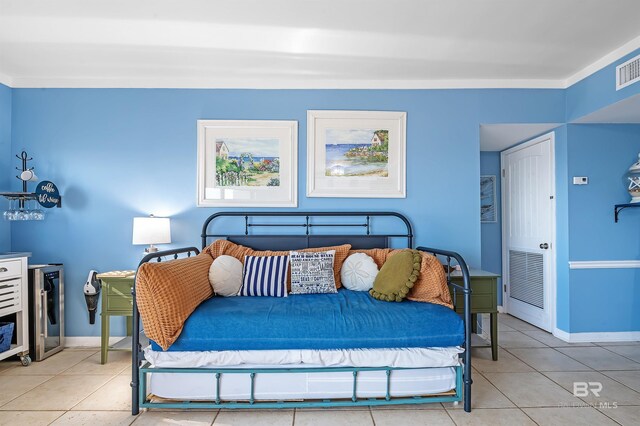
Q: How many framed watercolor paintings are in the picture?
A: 2